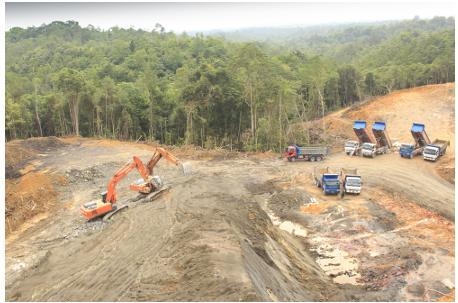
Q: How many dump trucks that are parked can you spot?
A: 7